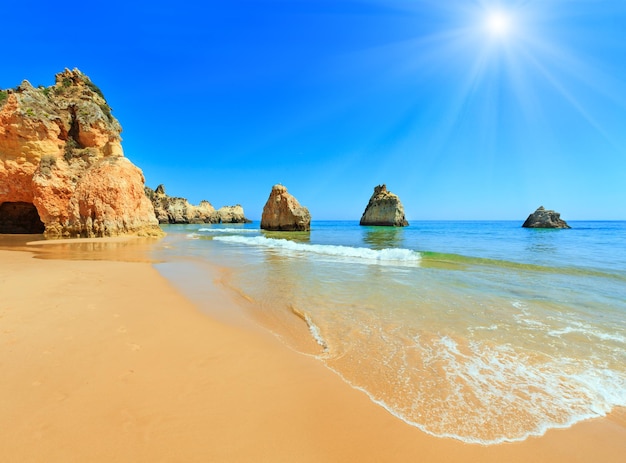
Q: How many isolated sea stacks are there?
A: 3